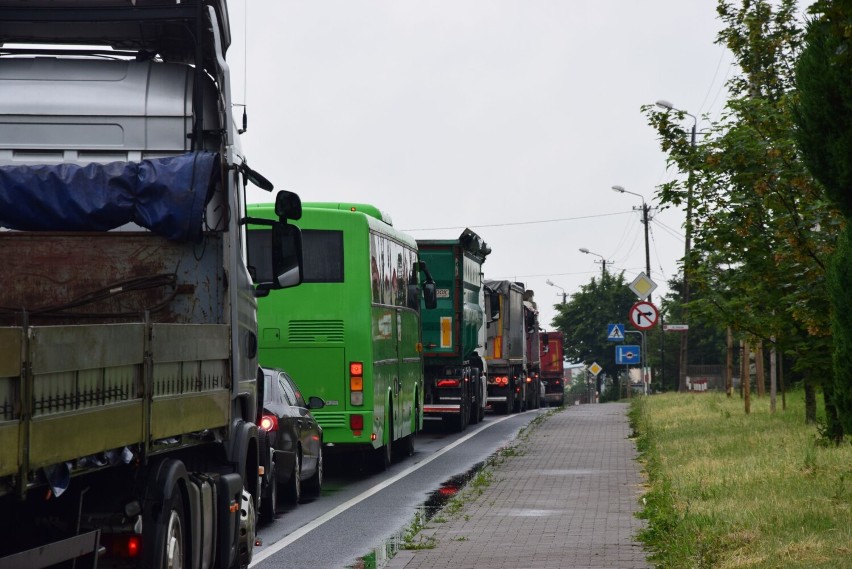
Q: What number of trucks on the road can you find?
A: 5